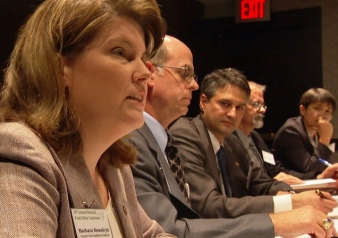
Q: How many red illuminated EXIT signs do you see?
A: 1